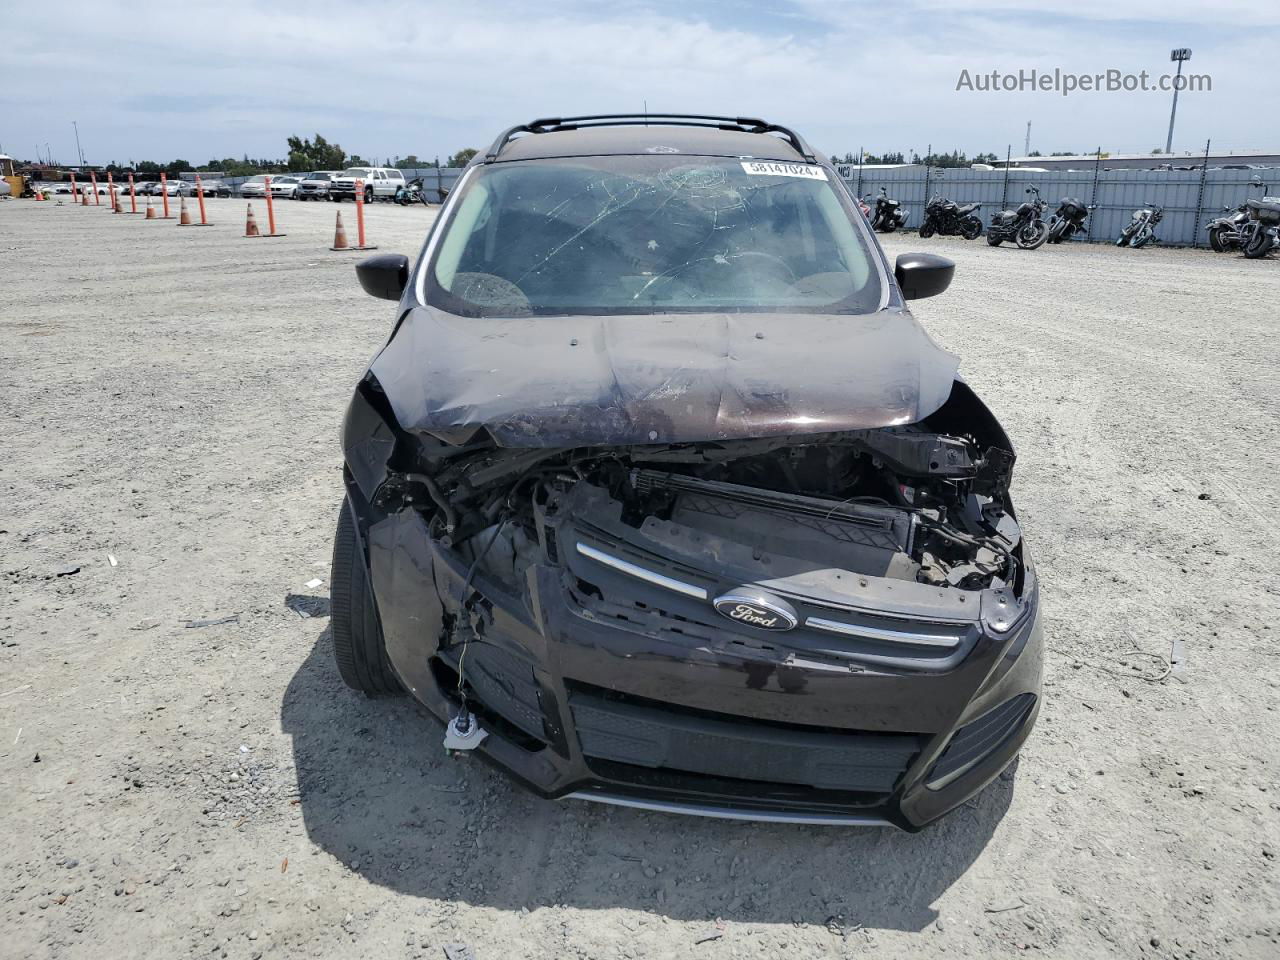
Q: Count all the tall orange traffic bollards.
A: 8